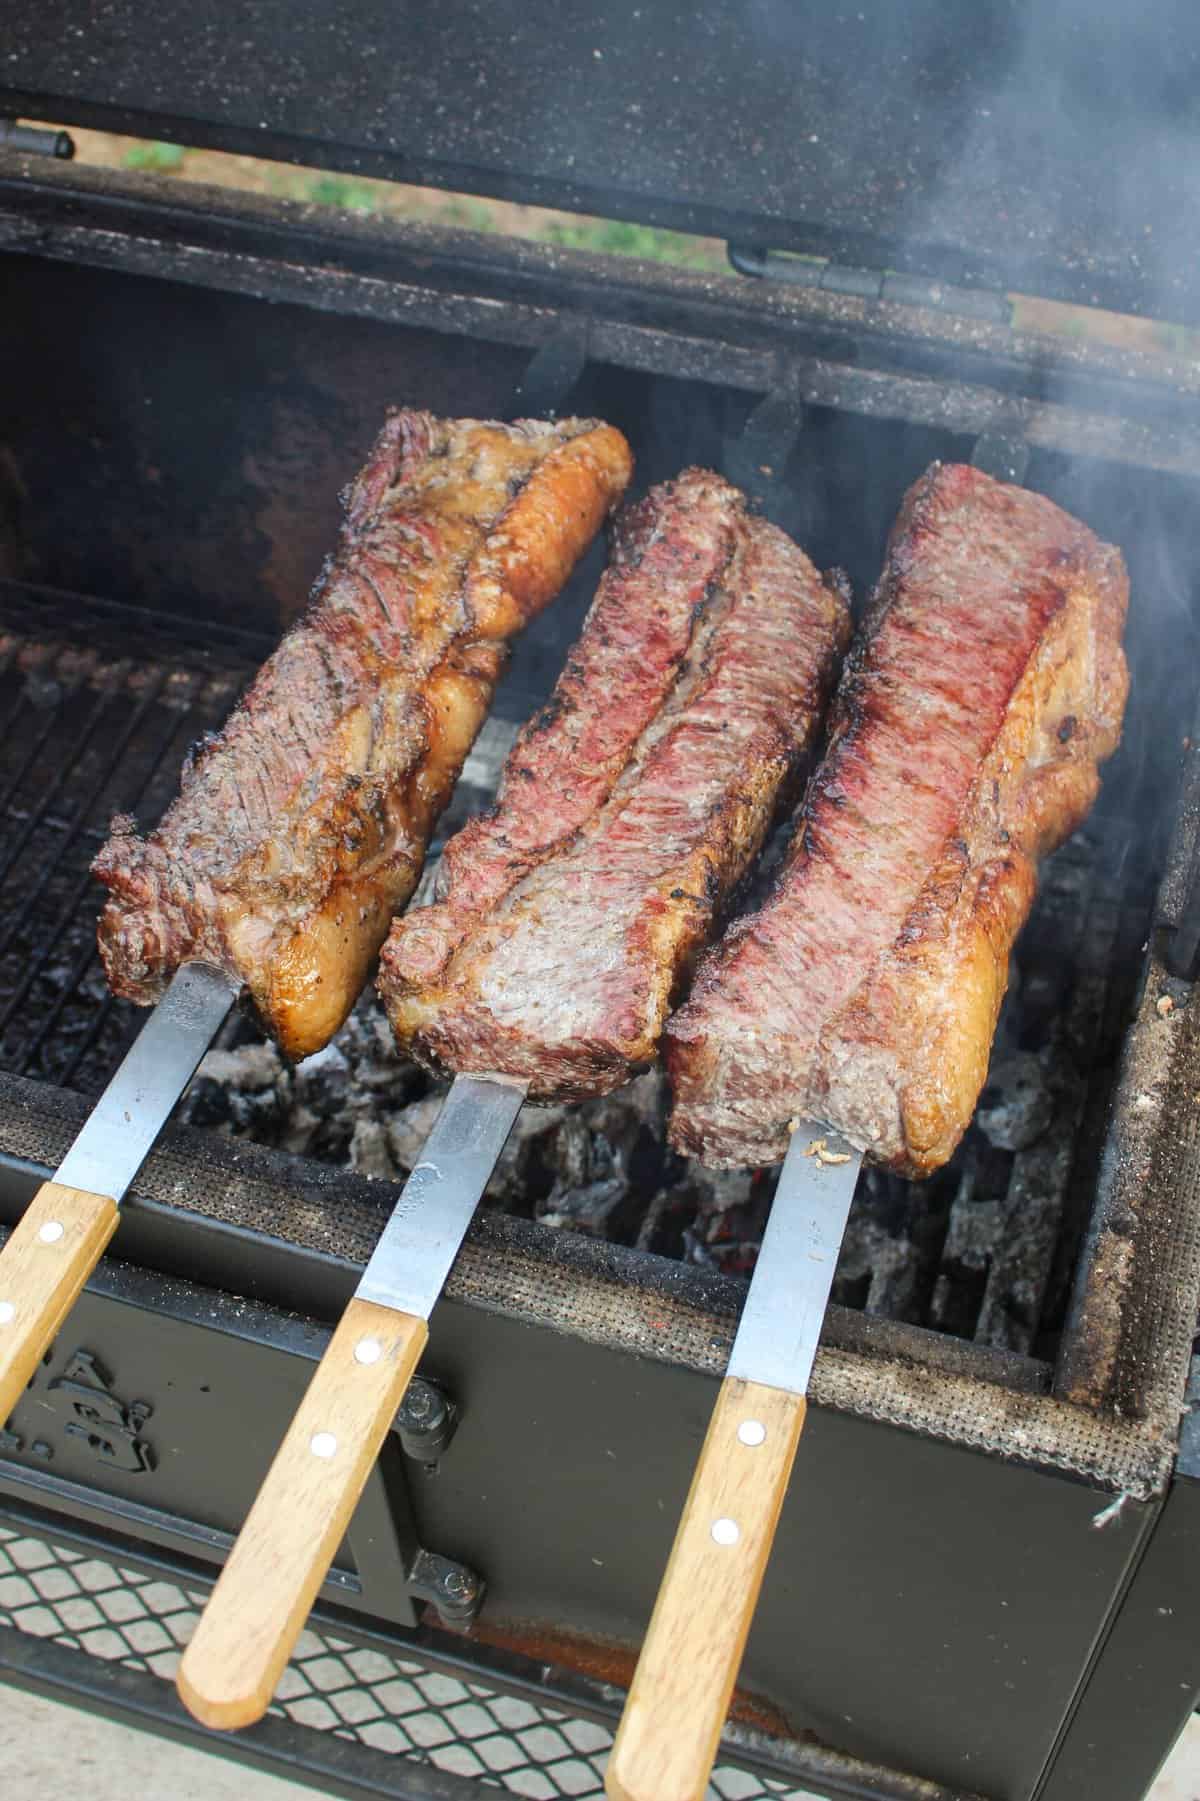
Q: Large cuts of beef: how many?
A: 3